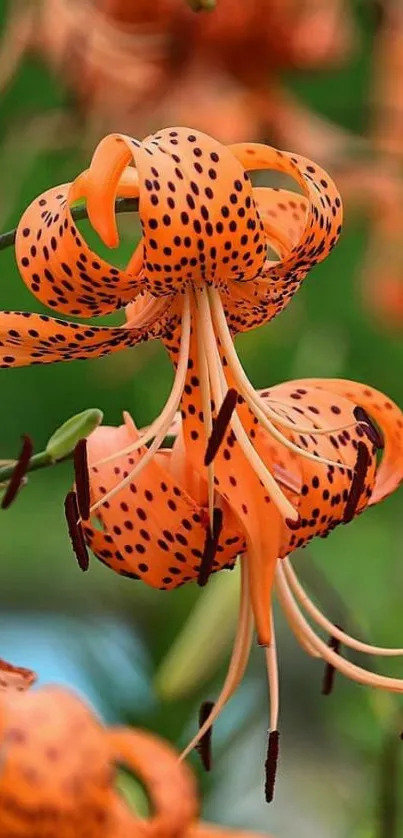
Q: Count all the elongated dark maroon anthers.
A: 10